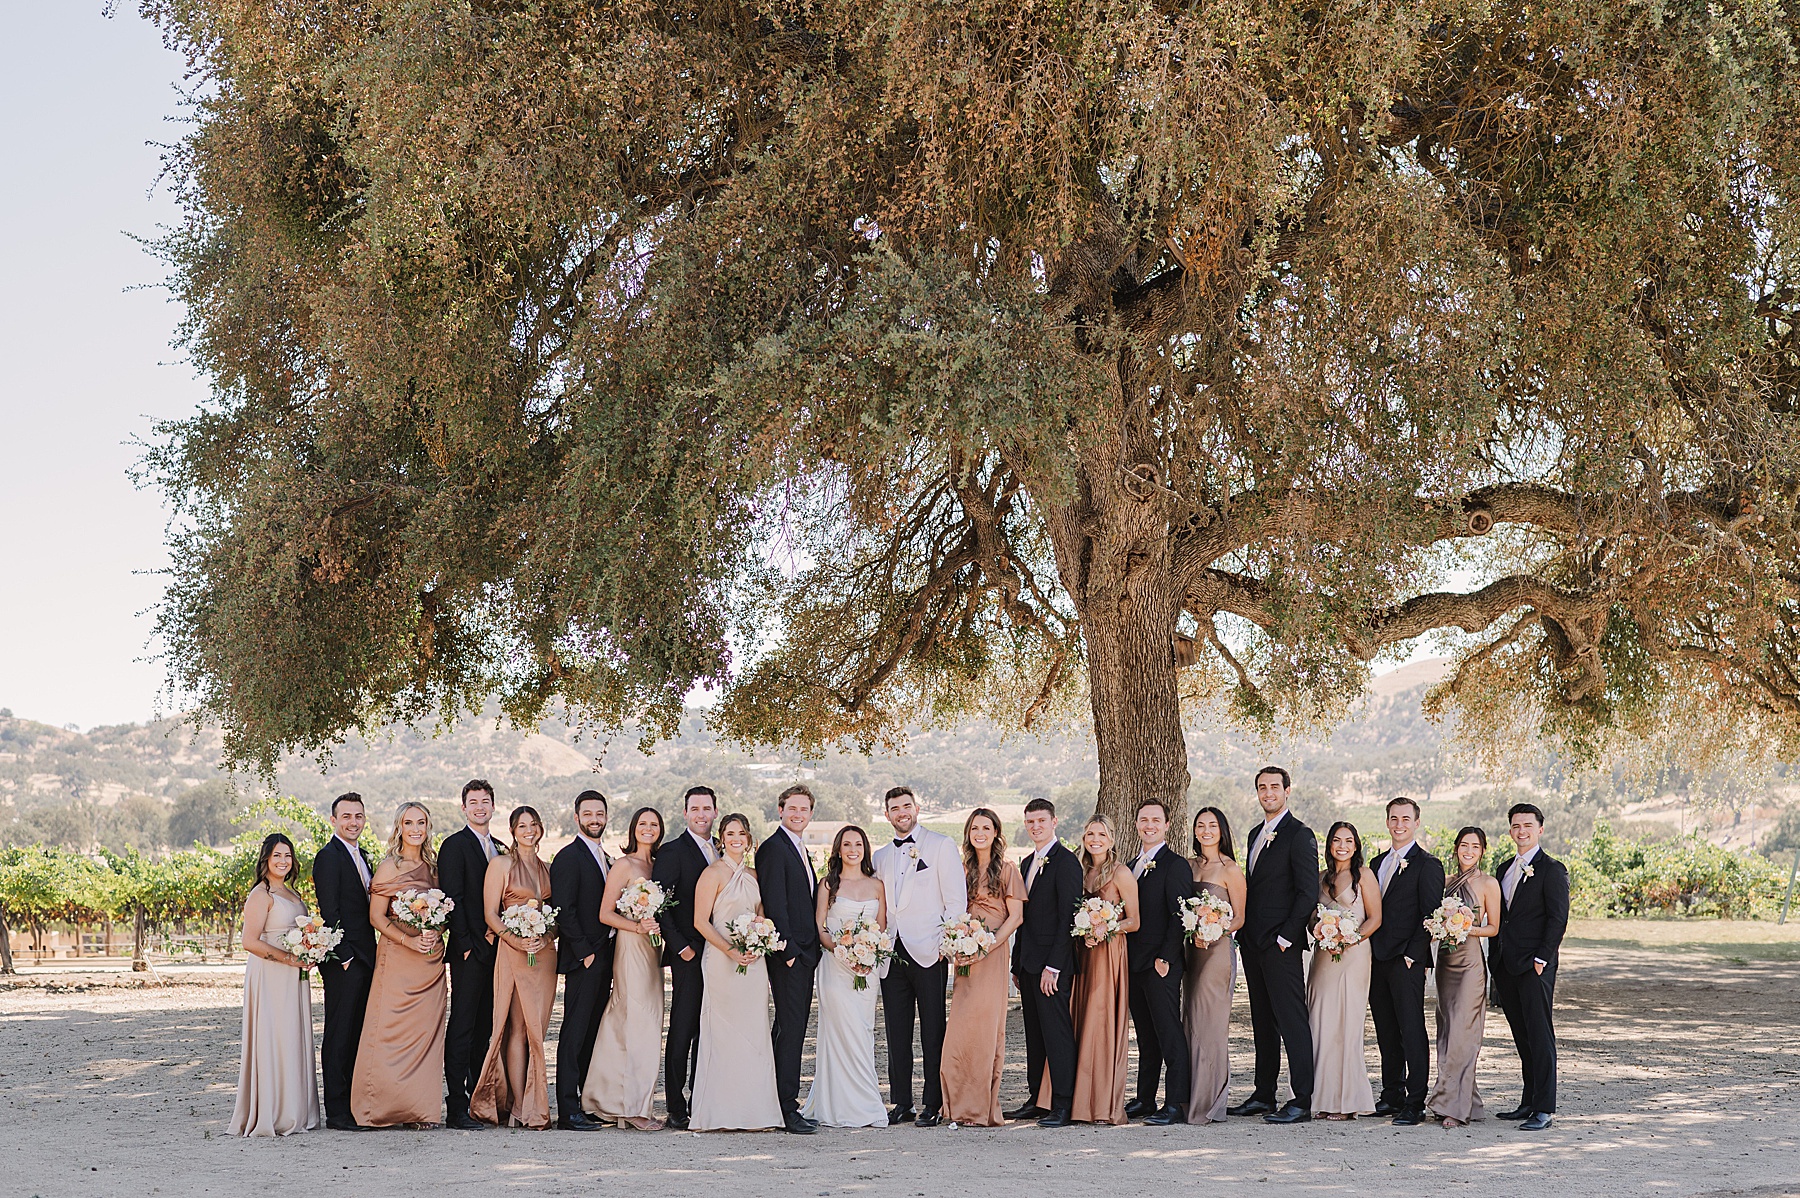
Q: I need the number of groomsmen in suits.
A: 10